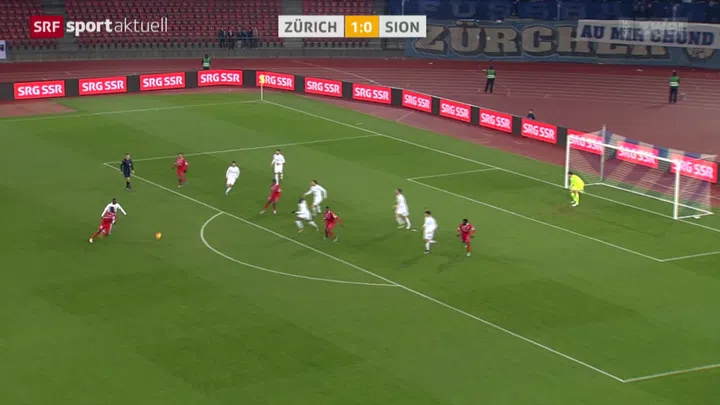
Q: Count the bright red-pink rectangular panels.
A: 14